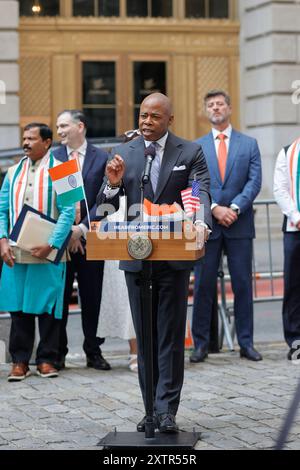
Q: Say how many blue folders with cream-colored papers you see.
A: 1